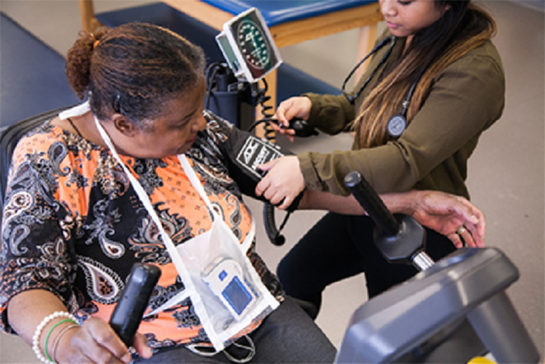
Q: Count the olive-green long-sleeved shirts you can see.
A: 1